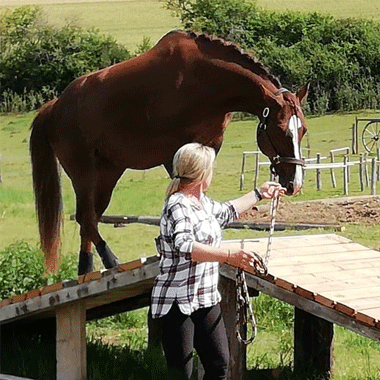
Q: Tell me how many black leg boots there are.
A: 2